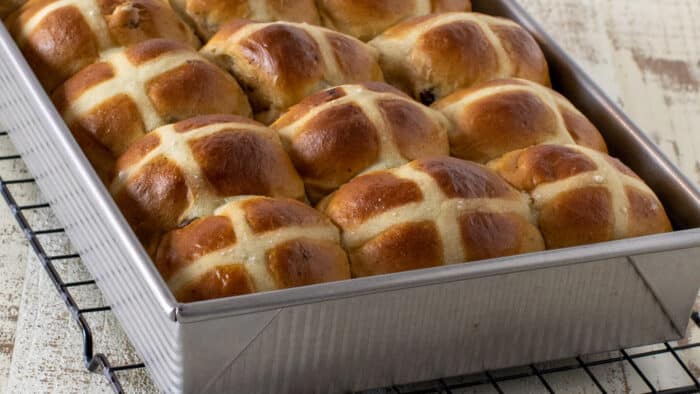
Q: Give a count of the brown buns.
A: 12